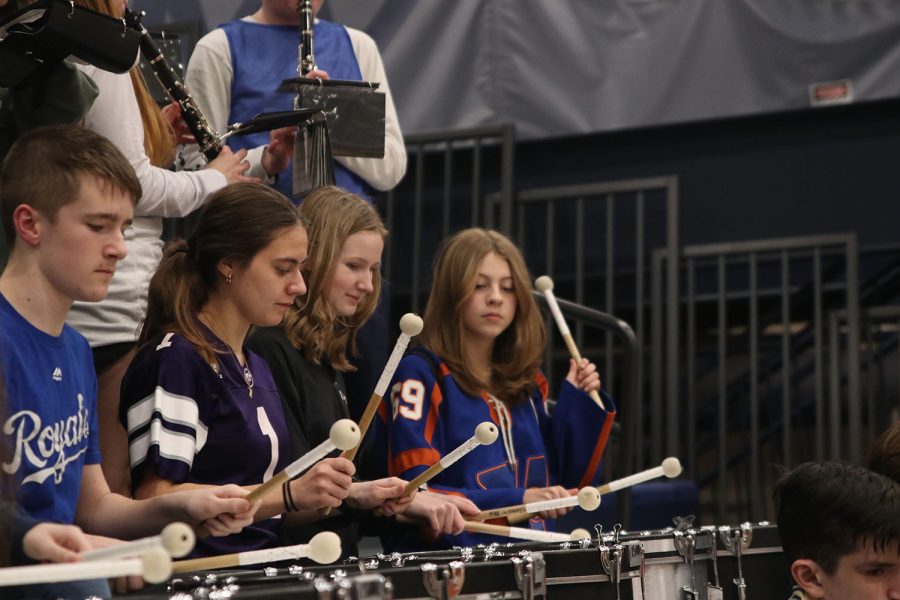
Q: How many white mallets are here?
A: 10